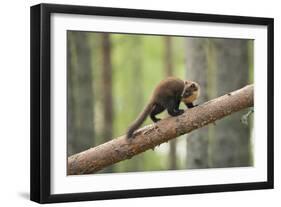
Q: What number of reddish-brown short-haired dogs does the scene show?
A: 0